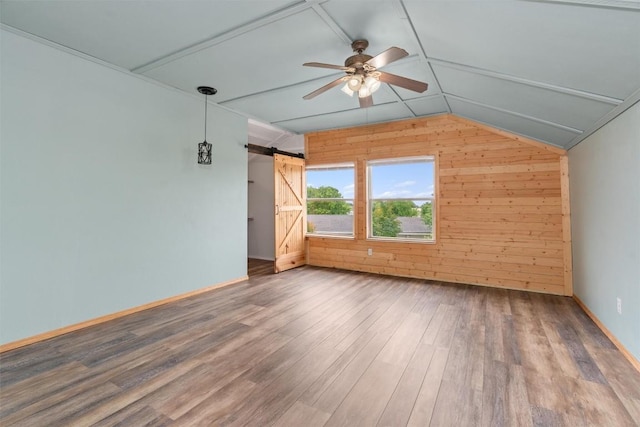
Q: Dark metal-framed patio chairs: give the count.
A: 0